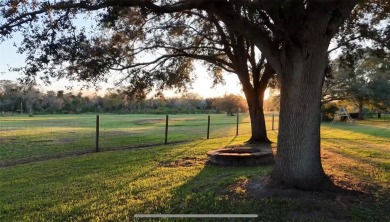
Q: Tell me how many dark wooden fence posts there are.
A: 5